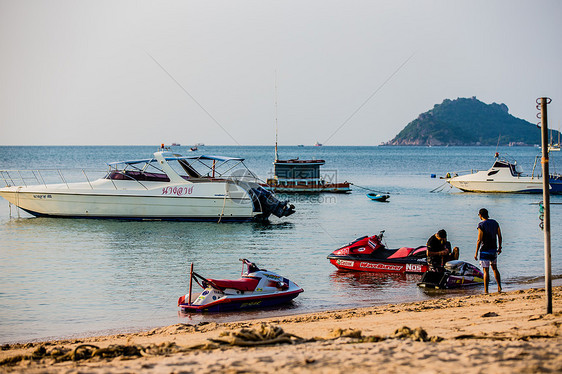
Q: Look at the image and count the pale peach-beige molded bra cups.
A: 0